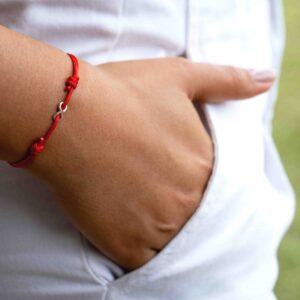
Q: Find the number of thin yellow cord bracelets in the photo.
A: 0